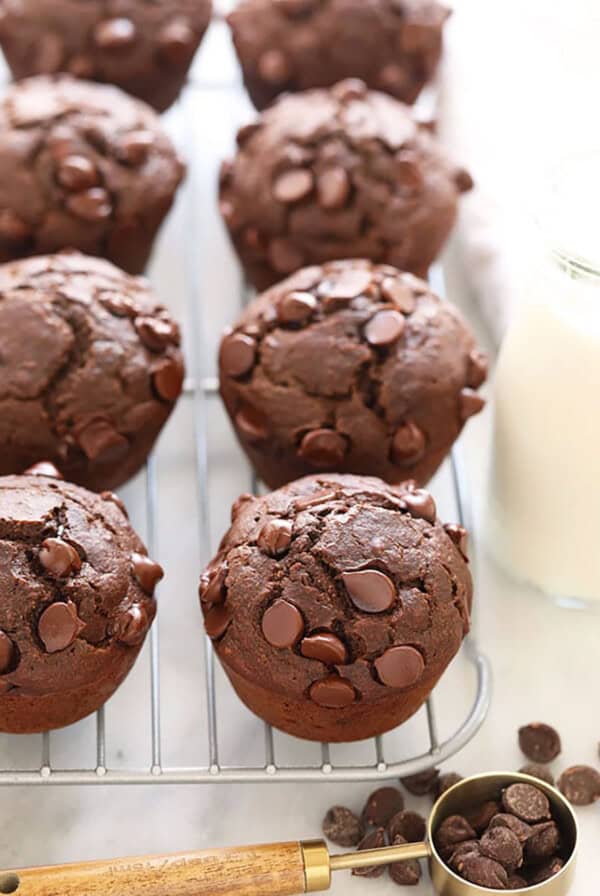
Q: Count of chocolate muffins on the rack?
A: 8